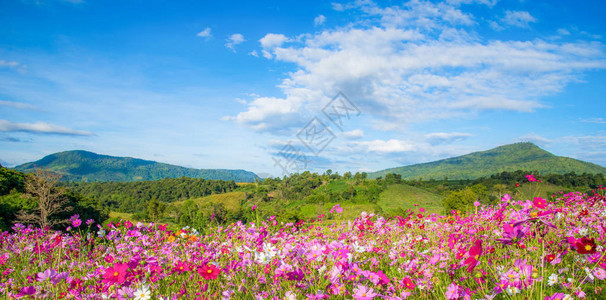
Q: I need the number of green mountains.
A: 2